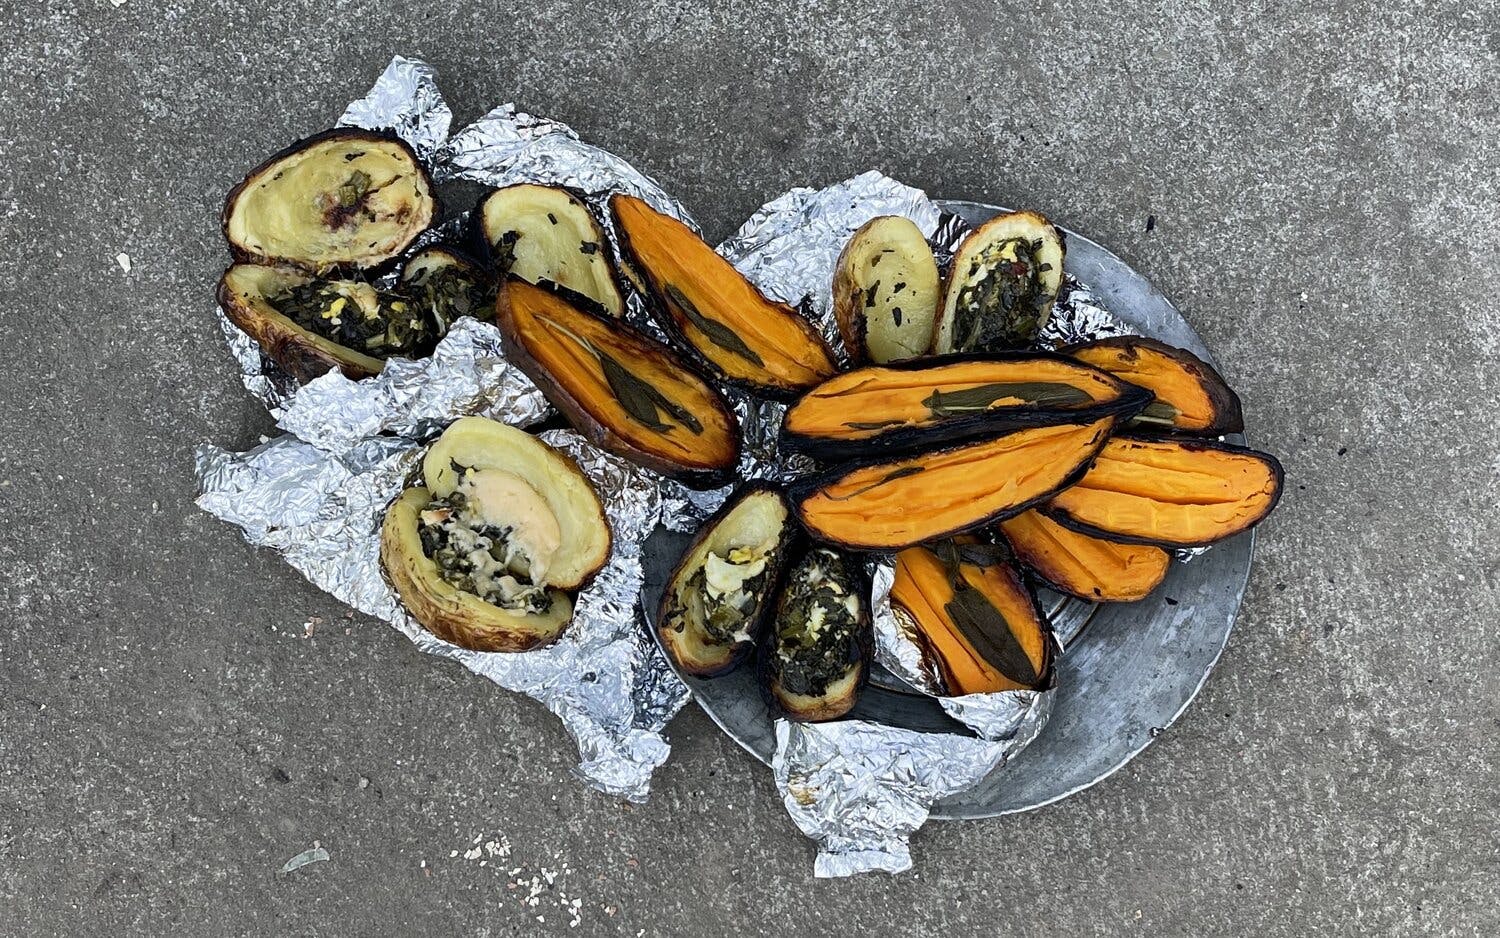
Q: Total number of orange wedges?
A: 8